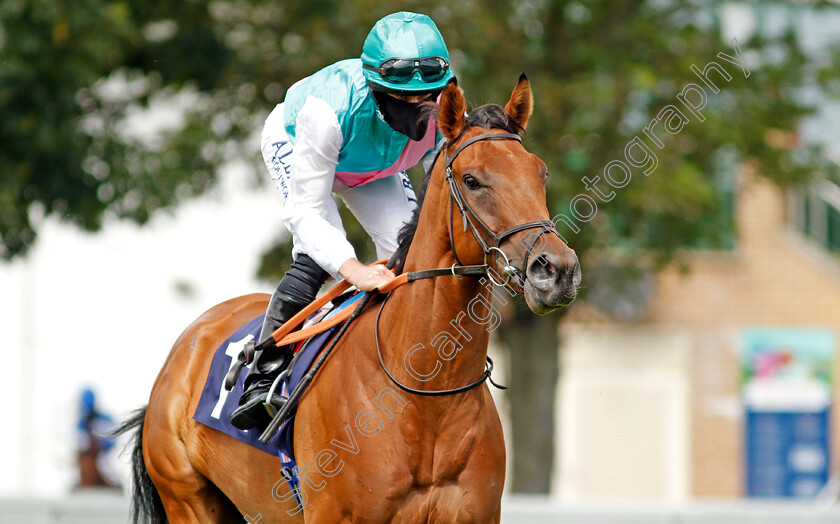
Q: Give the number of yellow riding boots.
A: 0